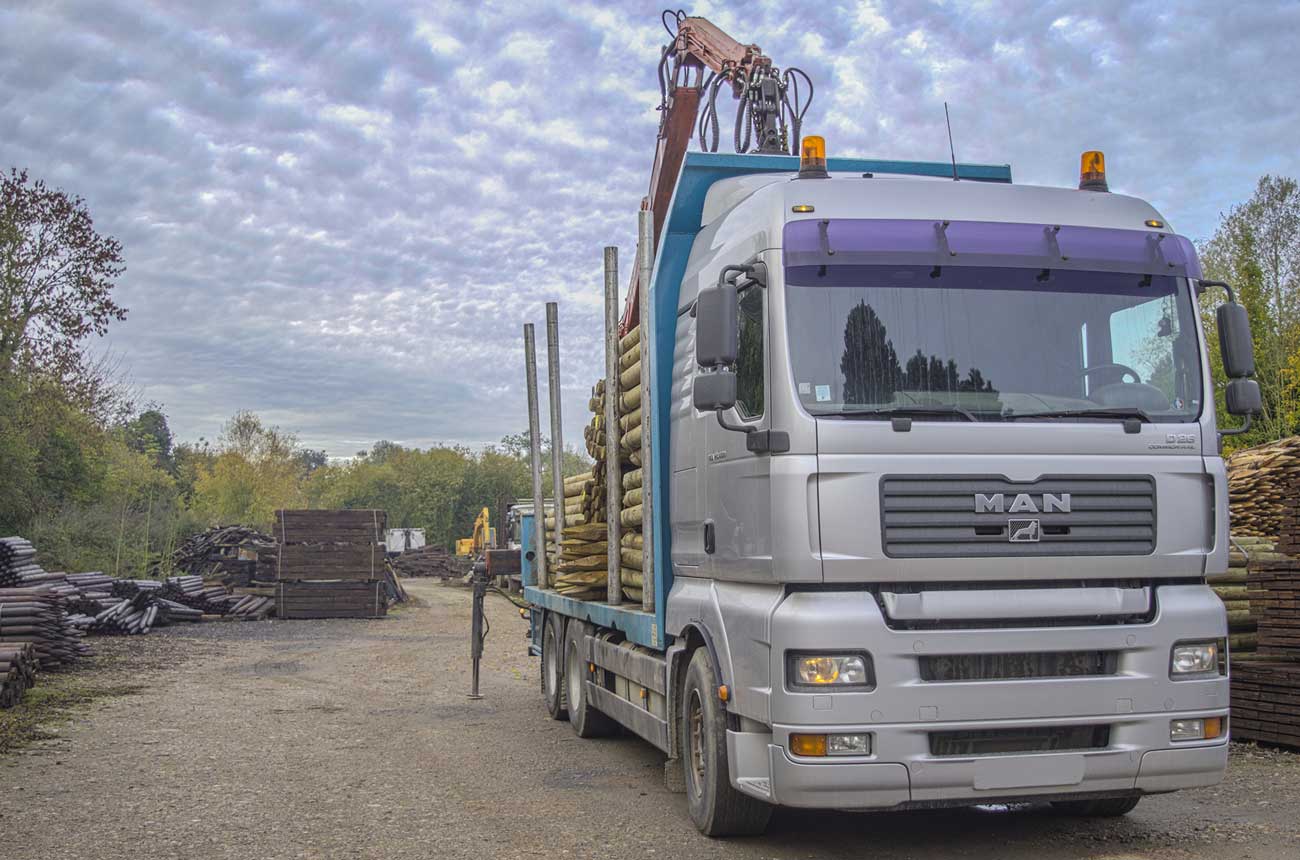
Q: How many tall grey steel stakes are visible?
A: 4